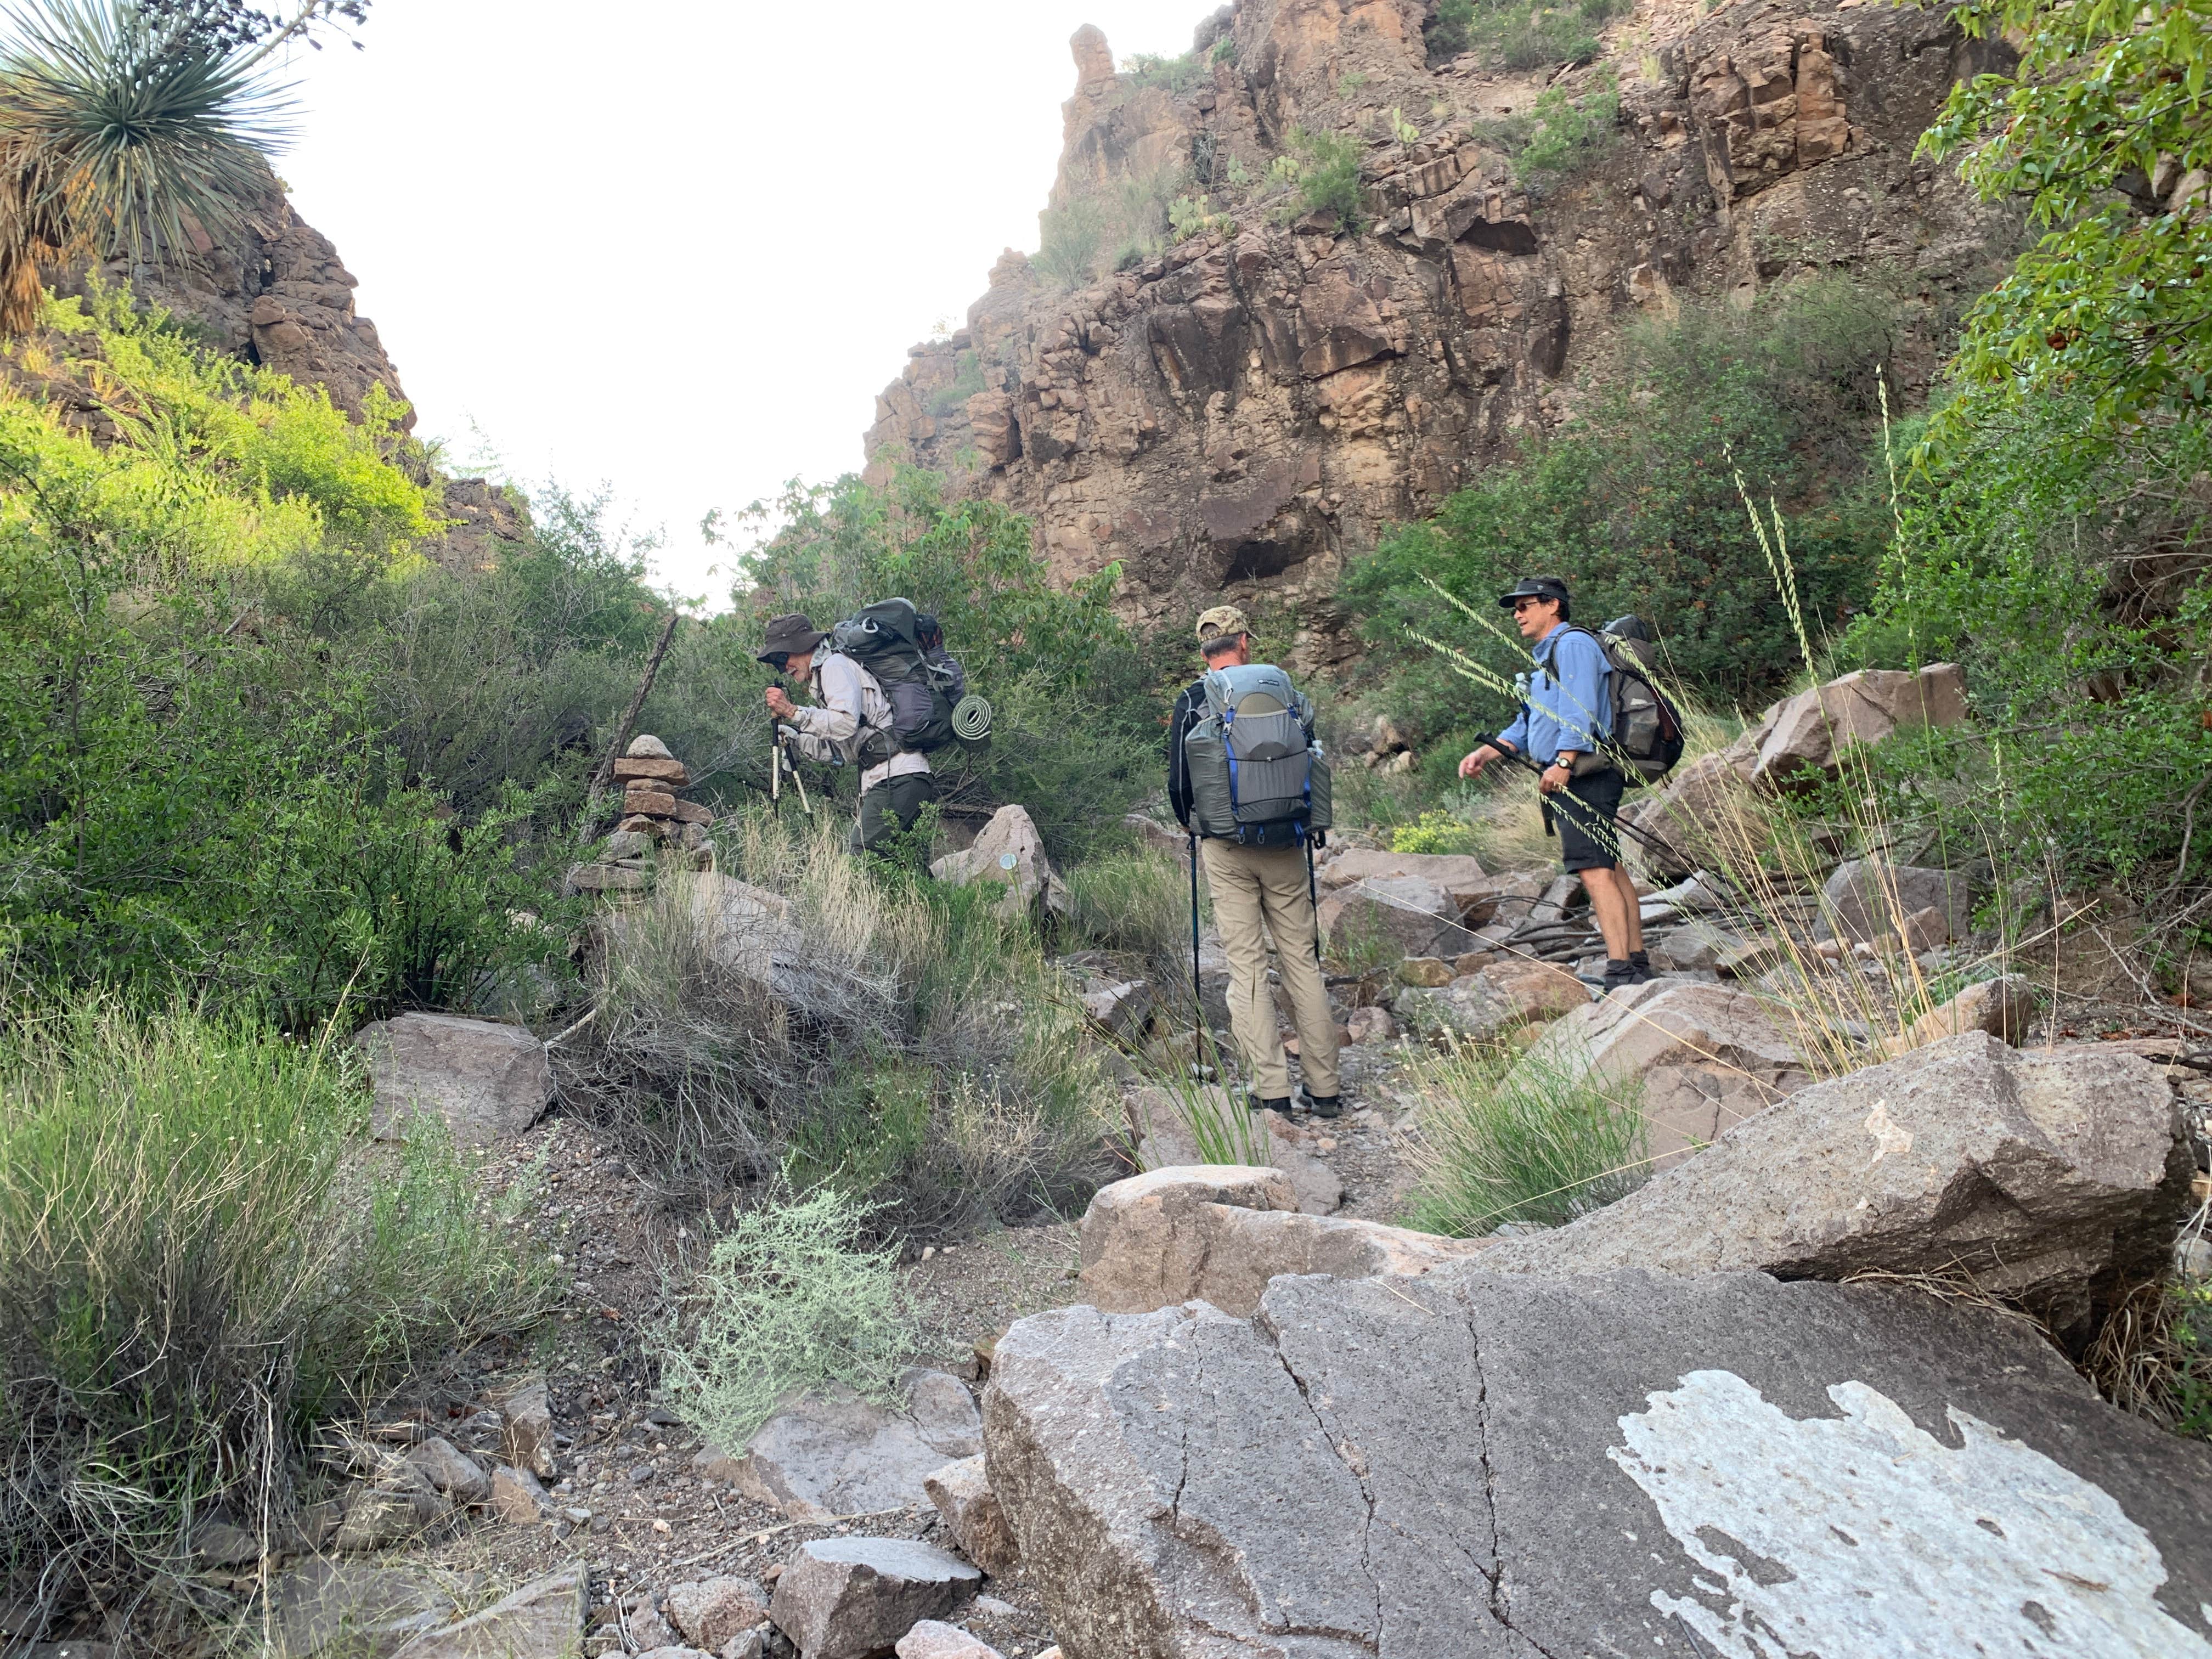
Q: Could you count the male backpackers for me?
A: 3